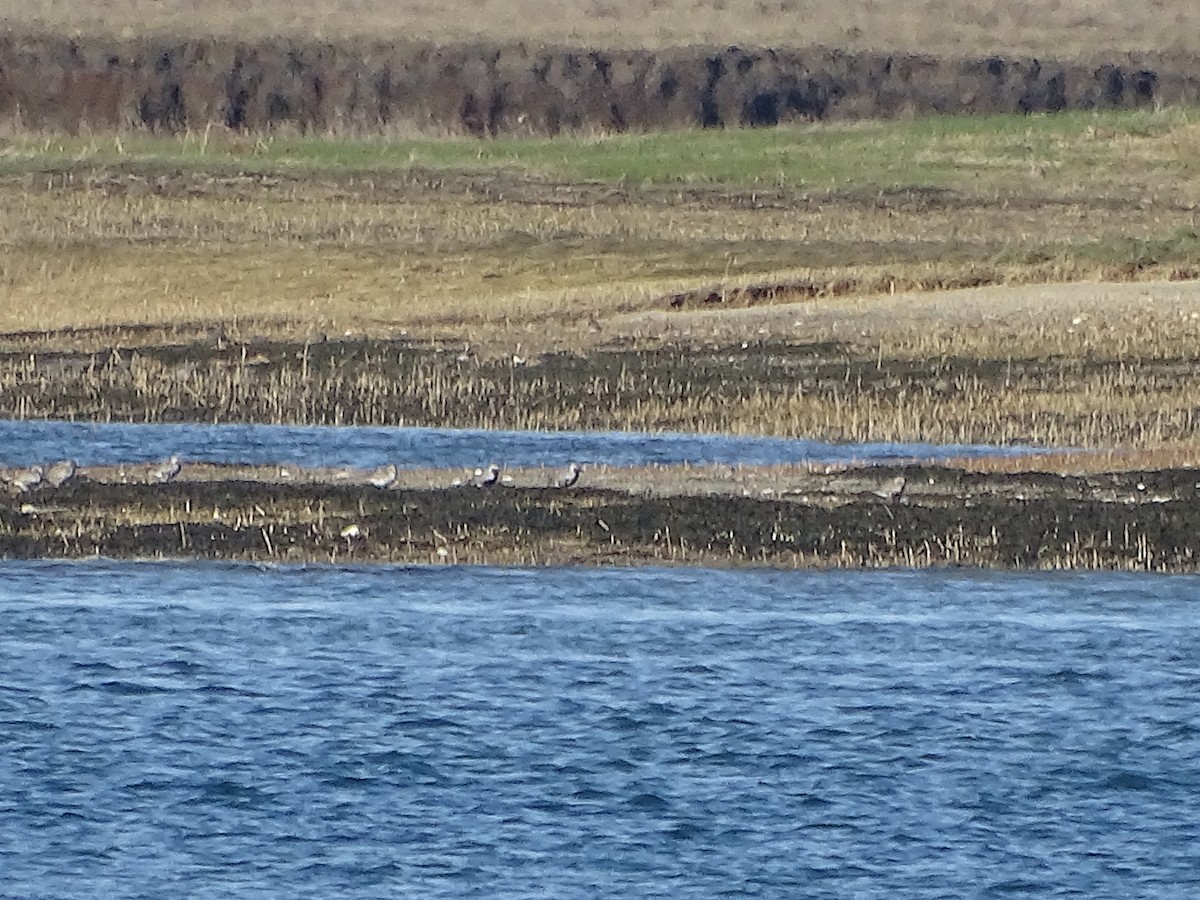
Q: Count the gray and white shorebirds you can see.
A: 7